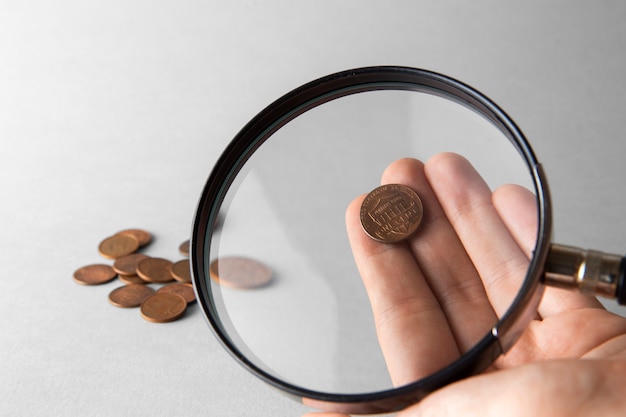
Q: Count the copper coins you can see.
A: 13